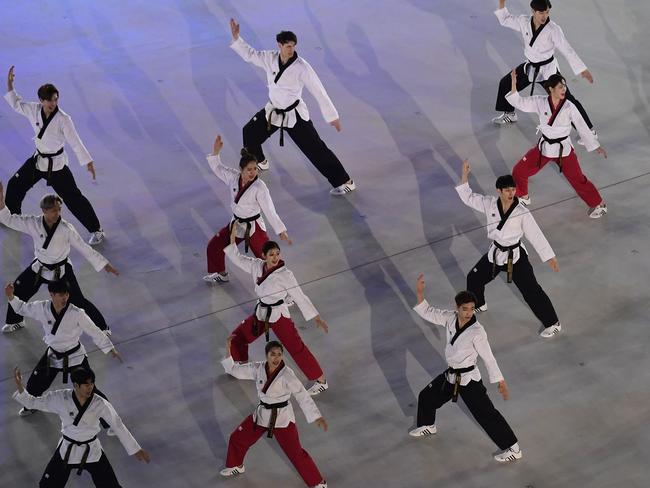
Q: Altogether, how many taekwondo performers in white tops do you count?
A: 12